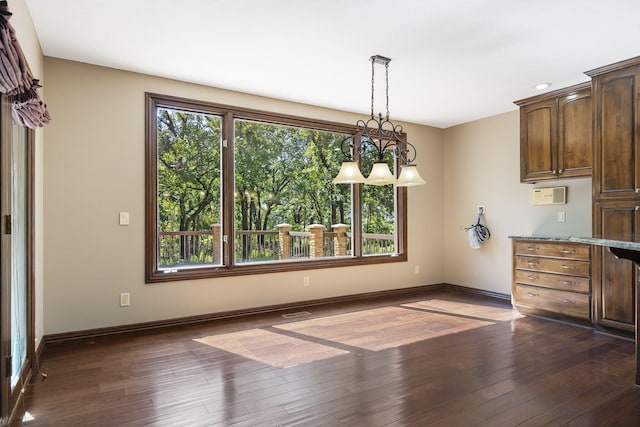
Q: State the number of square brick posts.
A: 4